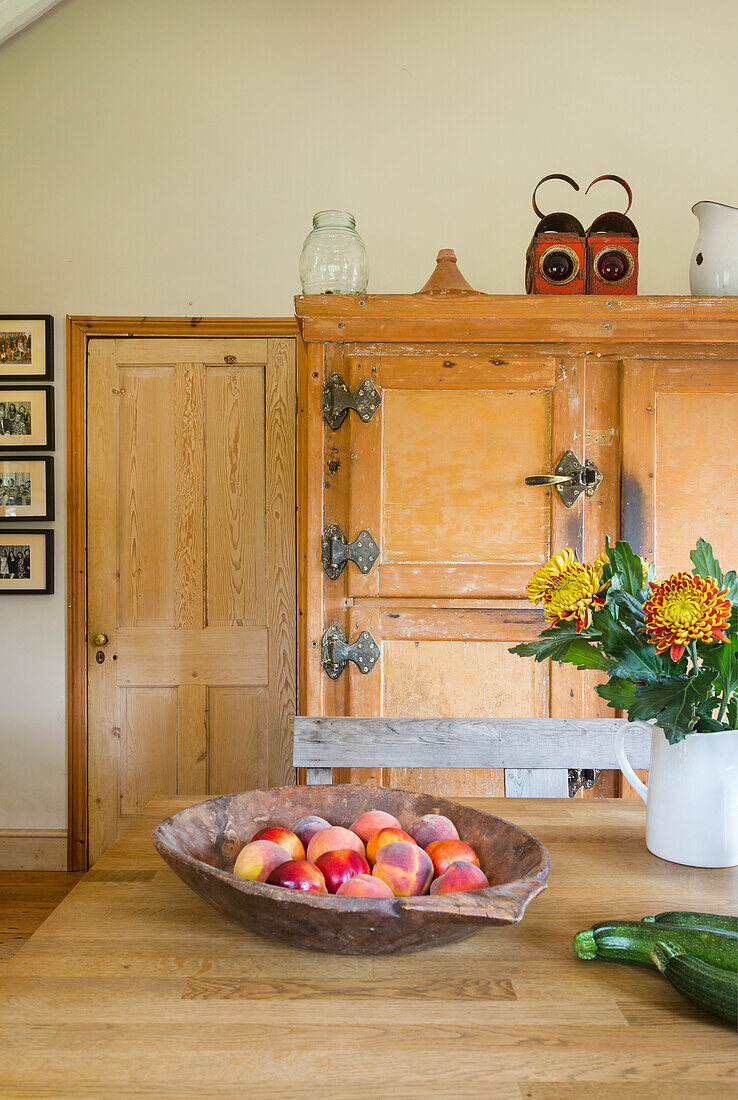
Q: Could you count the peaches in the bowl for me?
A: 13